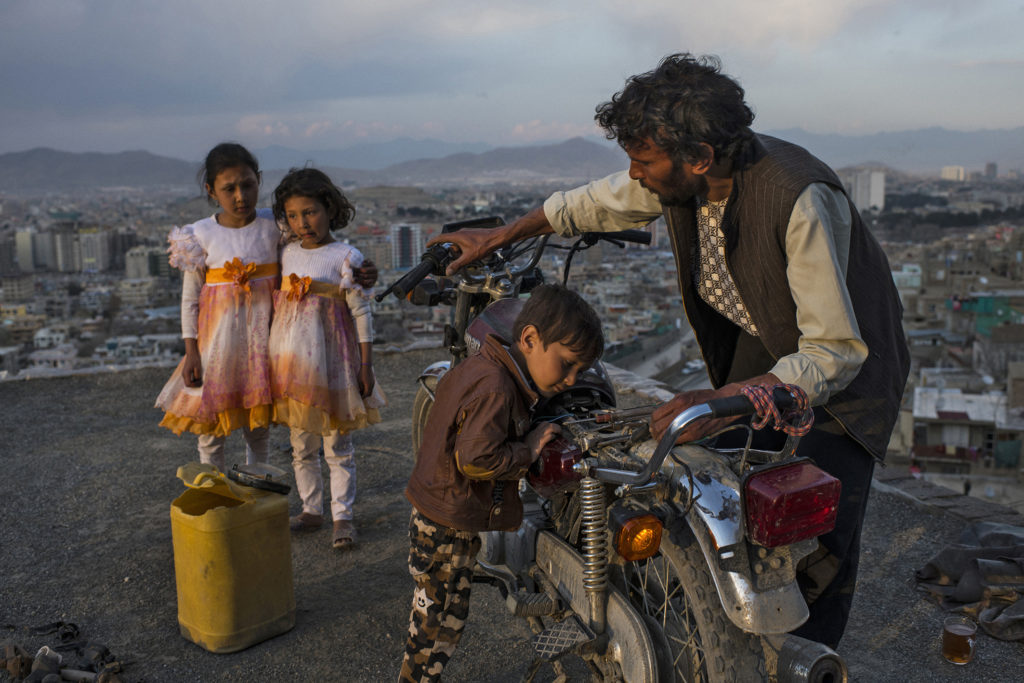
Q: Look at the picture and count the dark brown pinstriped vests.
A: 1